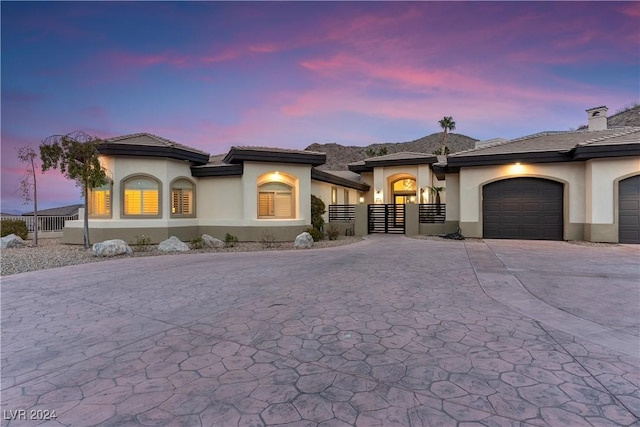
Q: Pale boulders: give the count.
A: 5